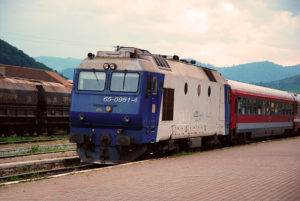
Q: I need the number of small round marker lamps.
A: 2